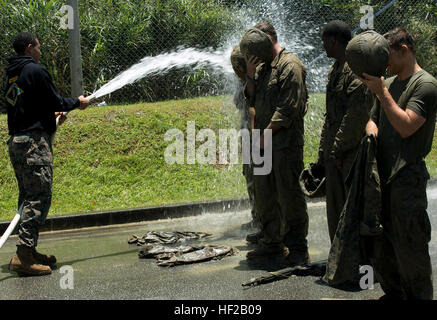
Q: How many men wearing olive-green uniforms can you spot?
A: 4